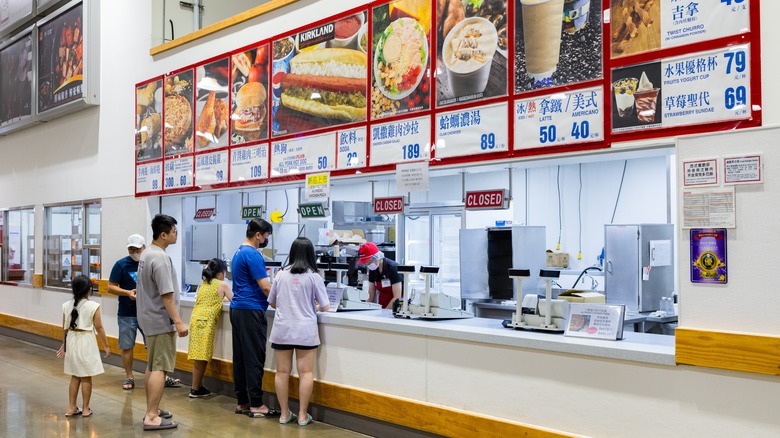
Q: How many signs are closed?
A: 3